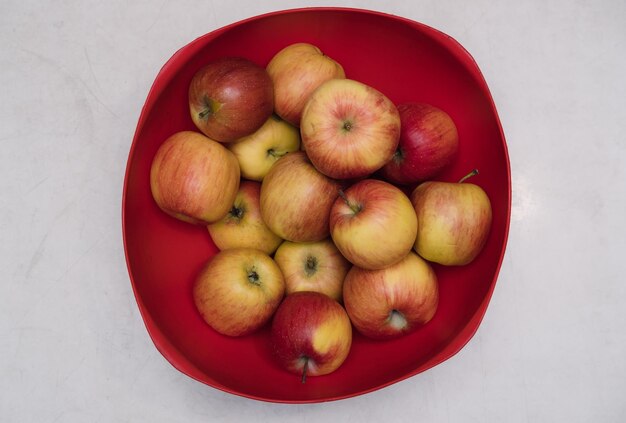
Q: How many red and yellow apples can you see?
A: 14